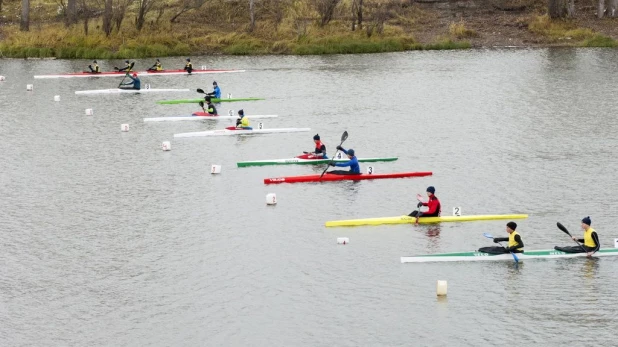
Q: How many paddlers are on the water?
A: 13